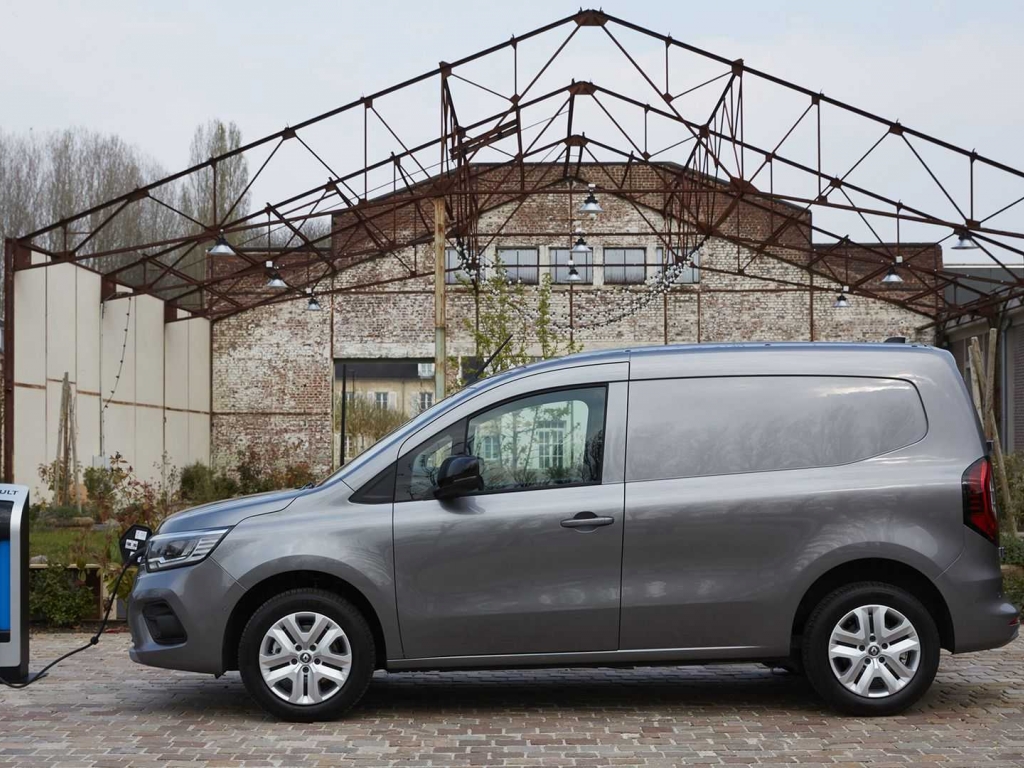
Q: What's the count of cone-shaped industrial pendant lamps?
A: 9